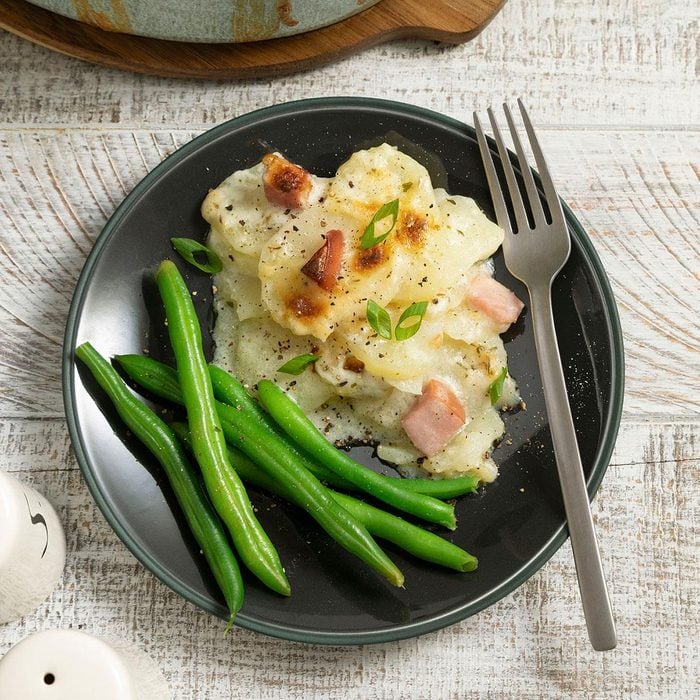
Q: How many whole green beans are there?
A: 6